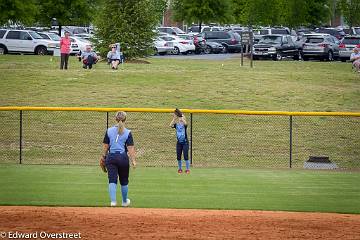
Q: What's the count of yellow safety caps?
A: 1